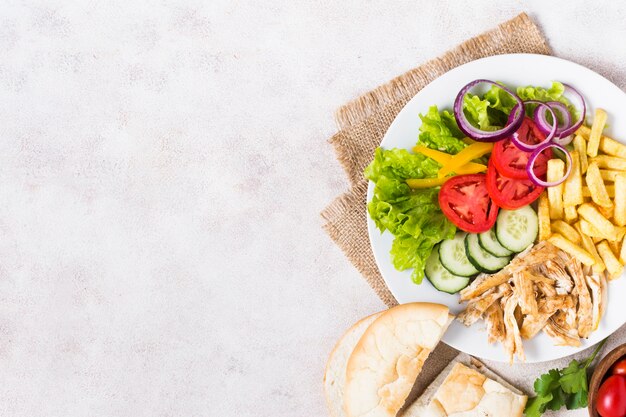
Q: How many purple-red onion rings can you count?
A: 5